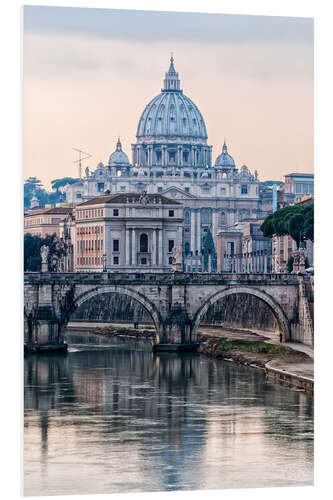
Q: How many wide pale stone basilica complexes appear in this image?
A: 1